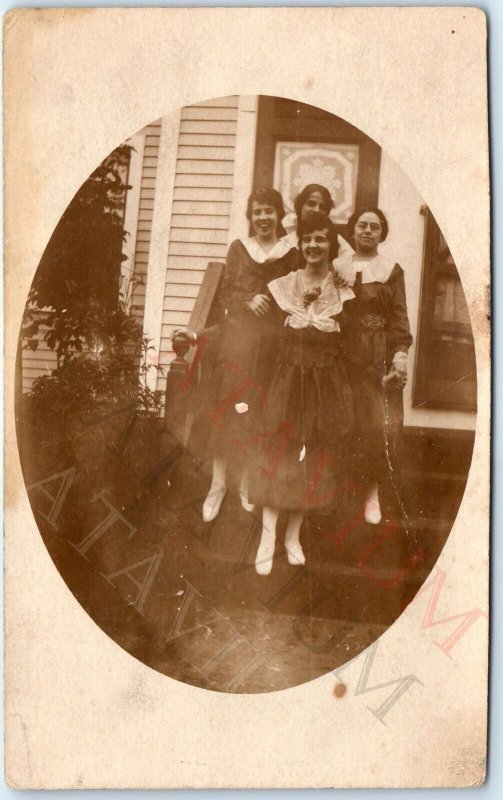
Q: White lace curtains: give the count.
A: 1